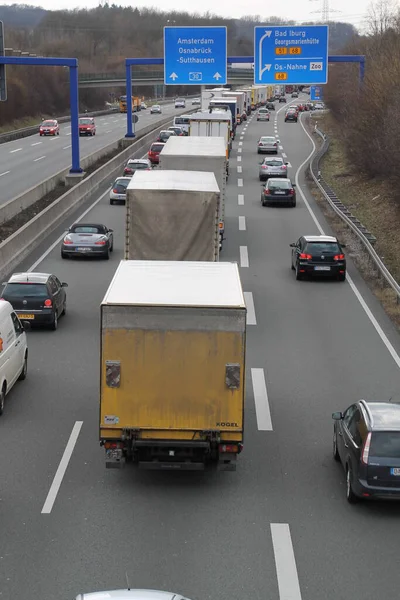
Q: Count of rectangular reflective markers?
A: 2